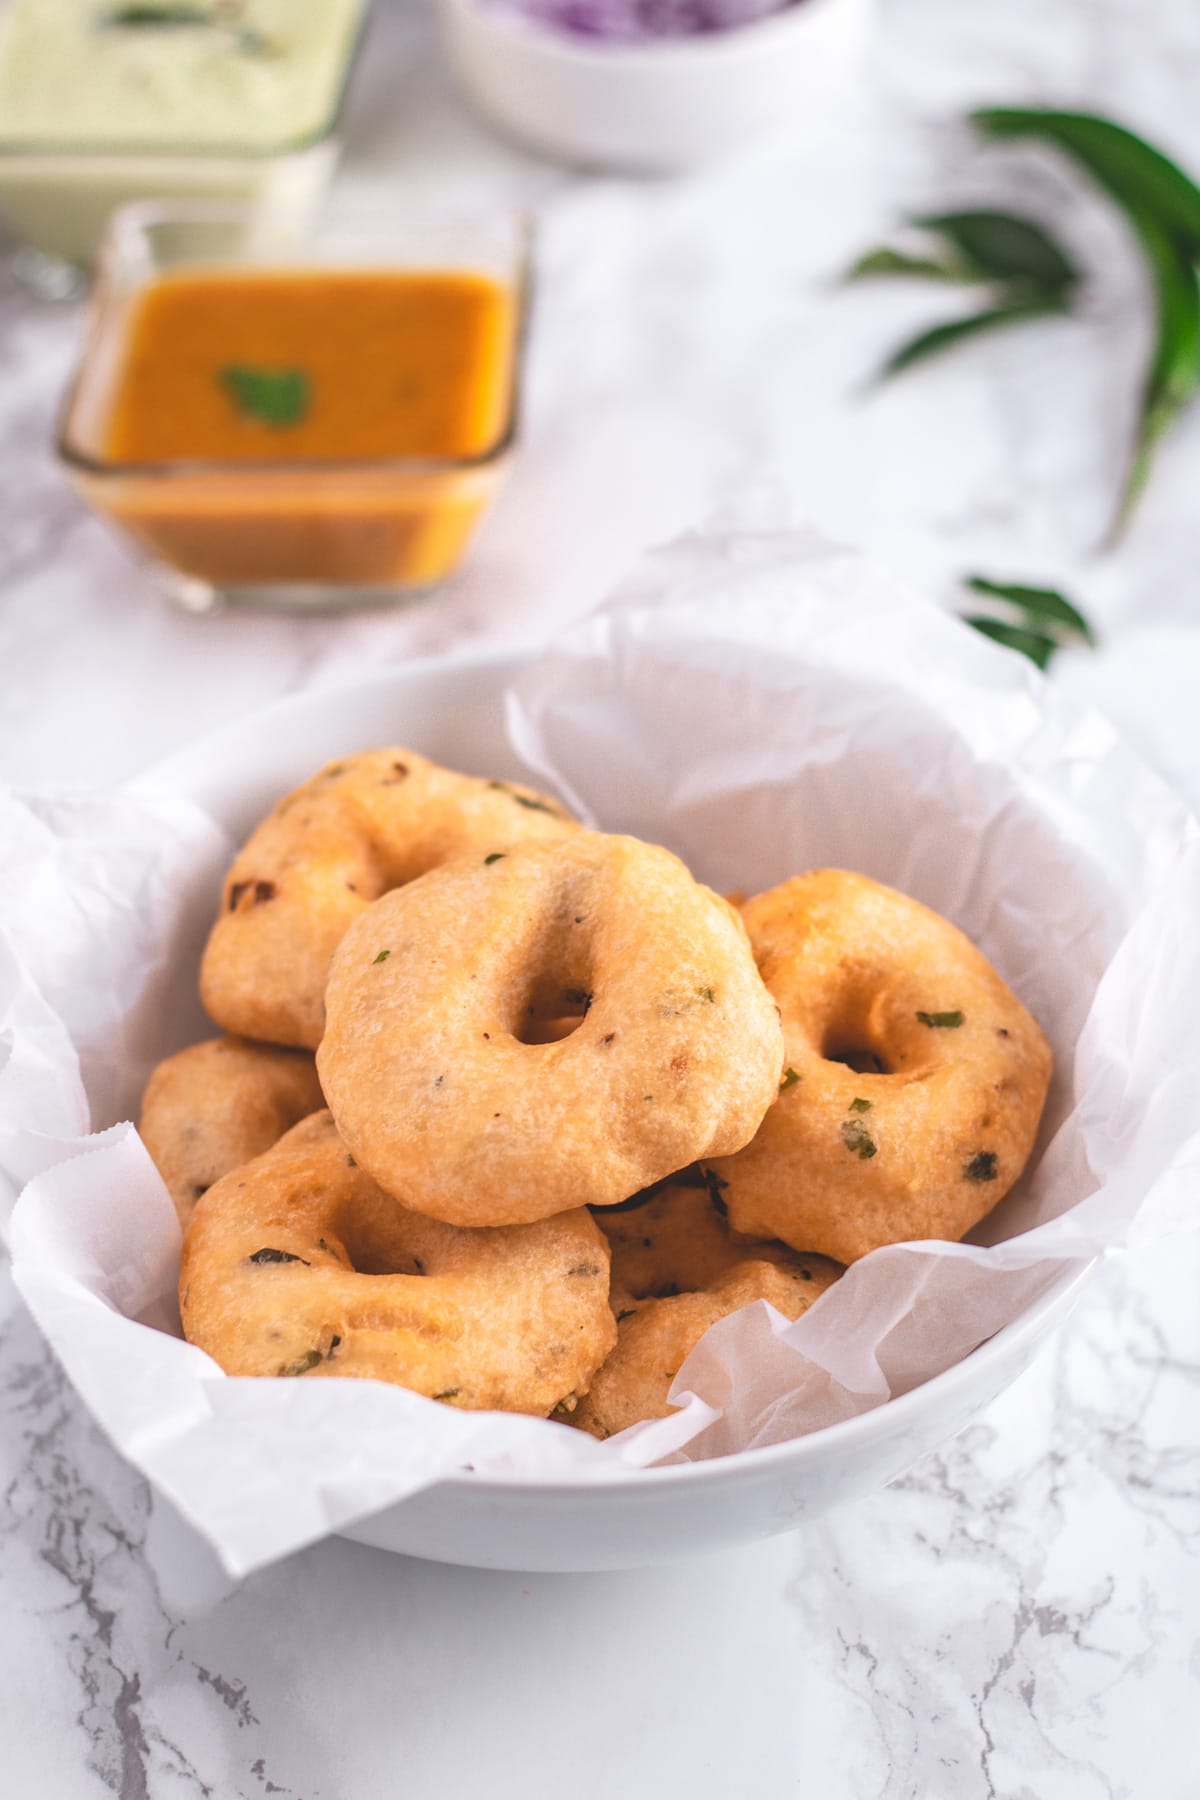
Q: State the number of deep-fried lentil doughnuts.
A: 6